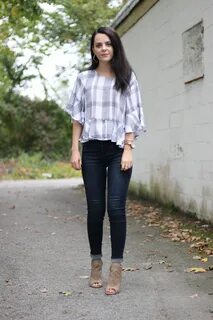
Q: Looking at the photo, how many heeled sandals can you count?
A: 2